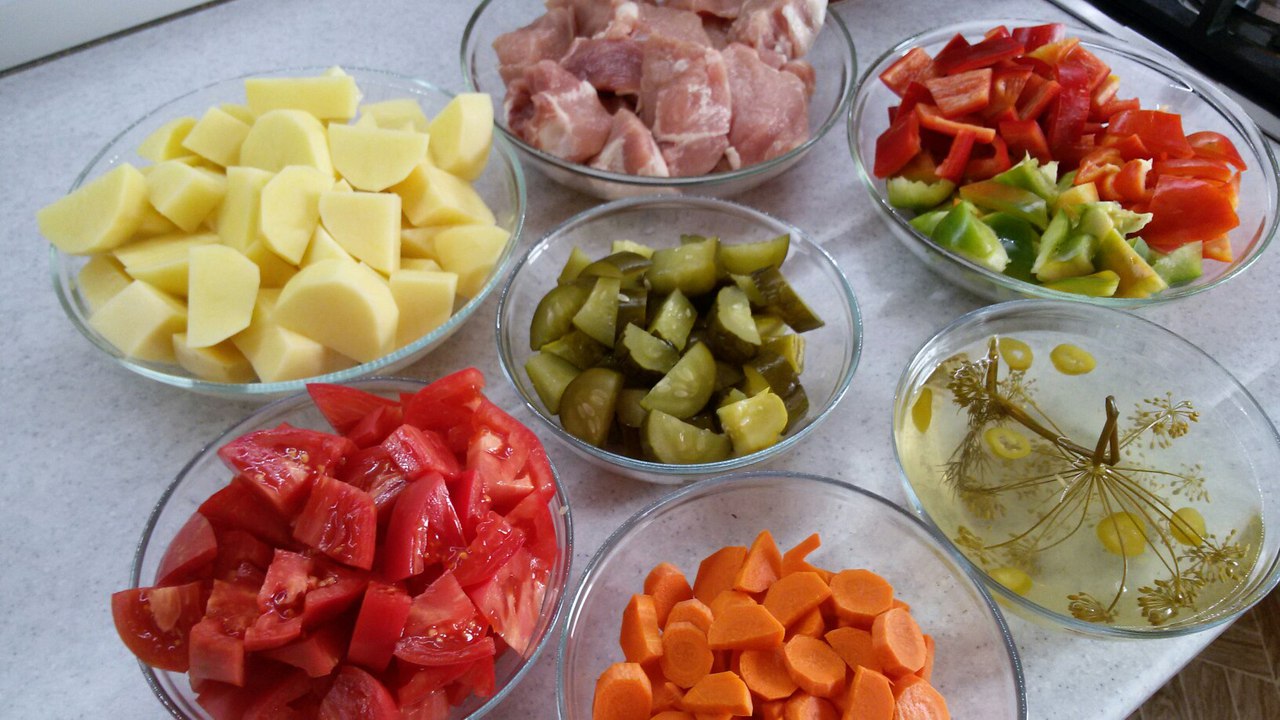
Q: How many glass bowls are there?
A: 7